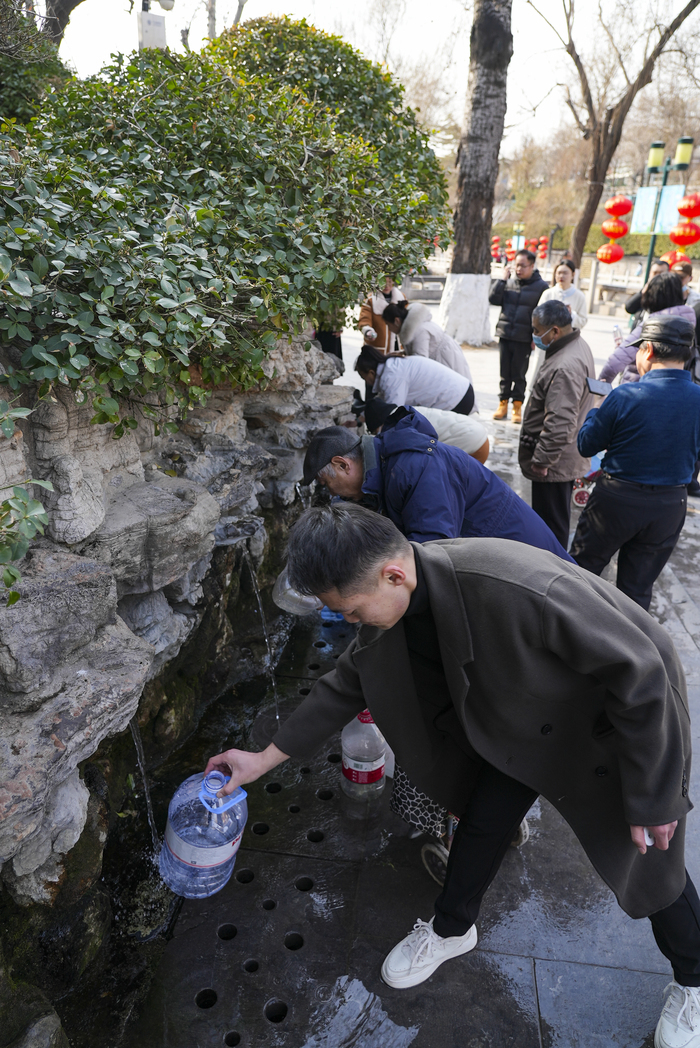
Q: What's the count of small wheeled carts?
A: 2